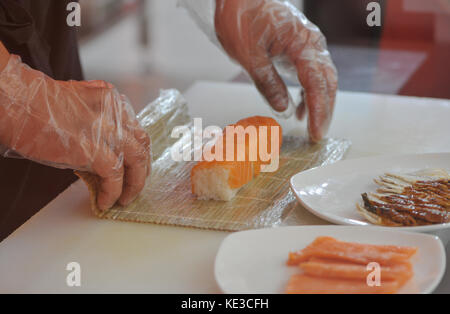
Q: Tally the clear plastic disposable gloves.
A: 2